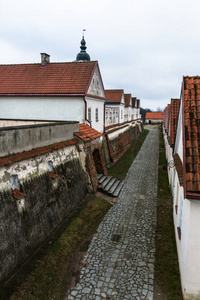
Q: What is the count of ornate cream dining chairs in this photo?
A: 0